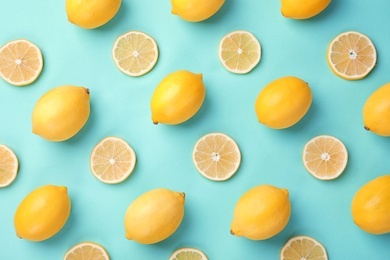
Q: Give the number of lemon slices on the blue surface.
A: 11